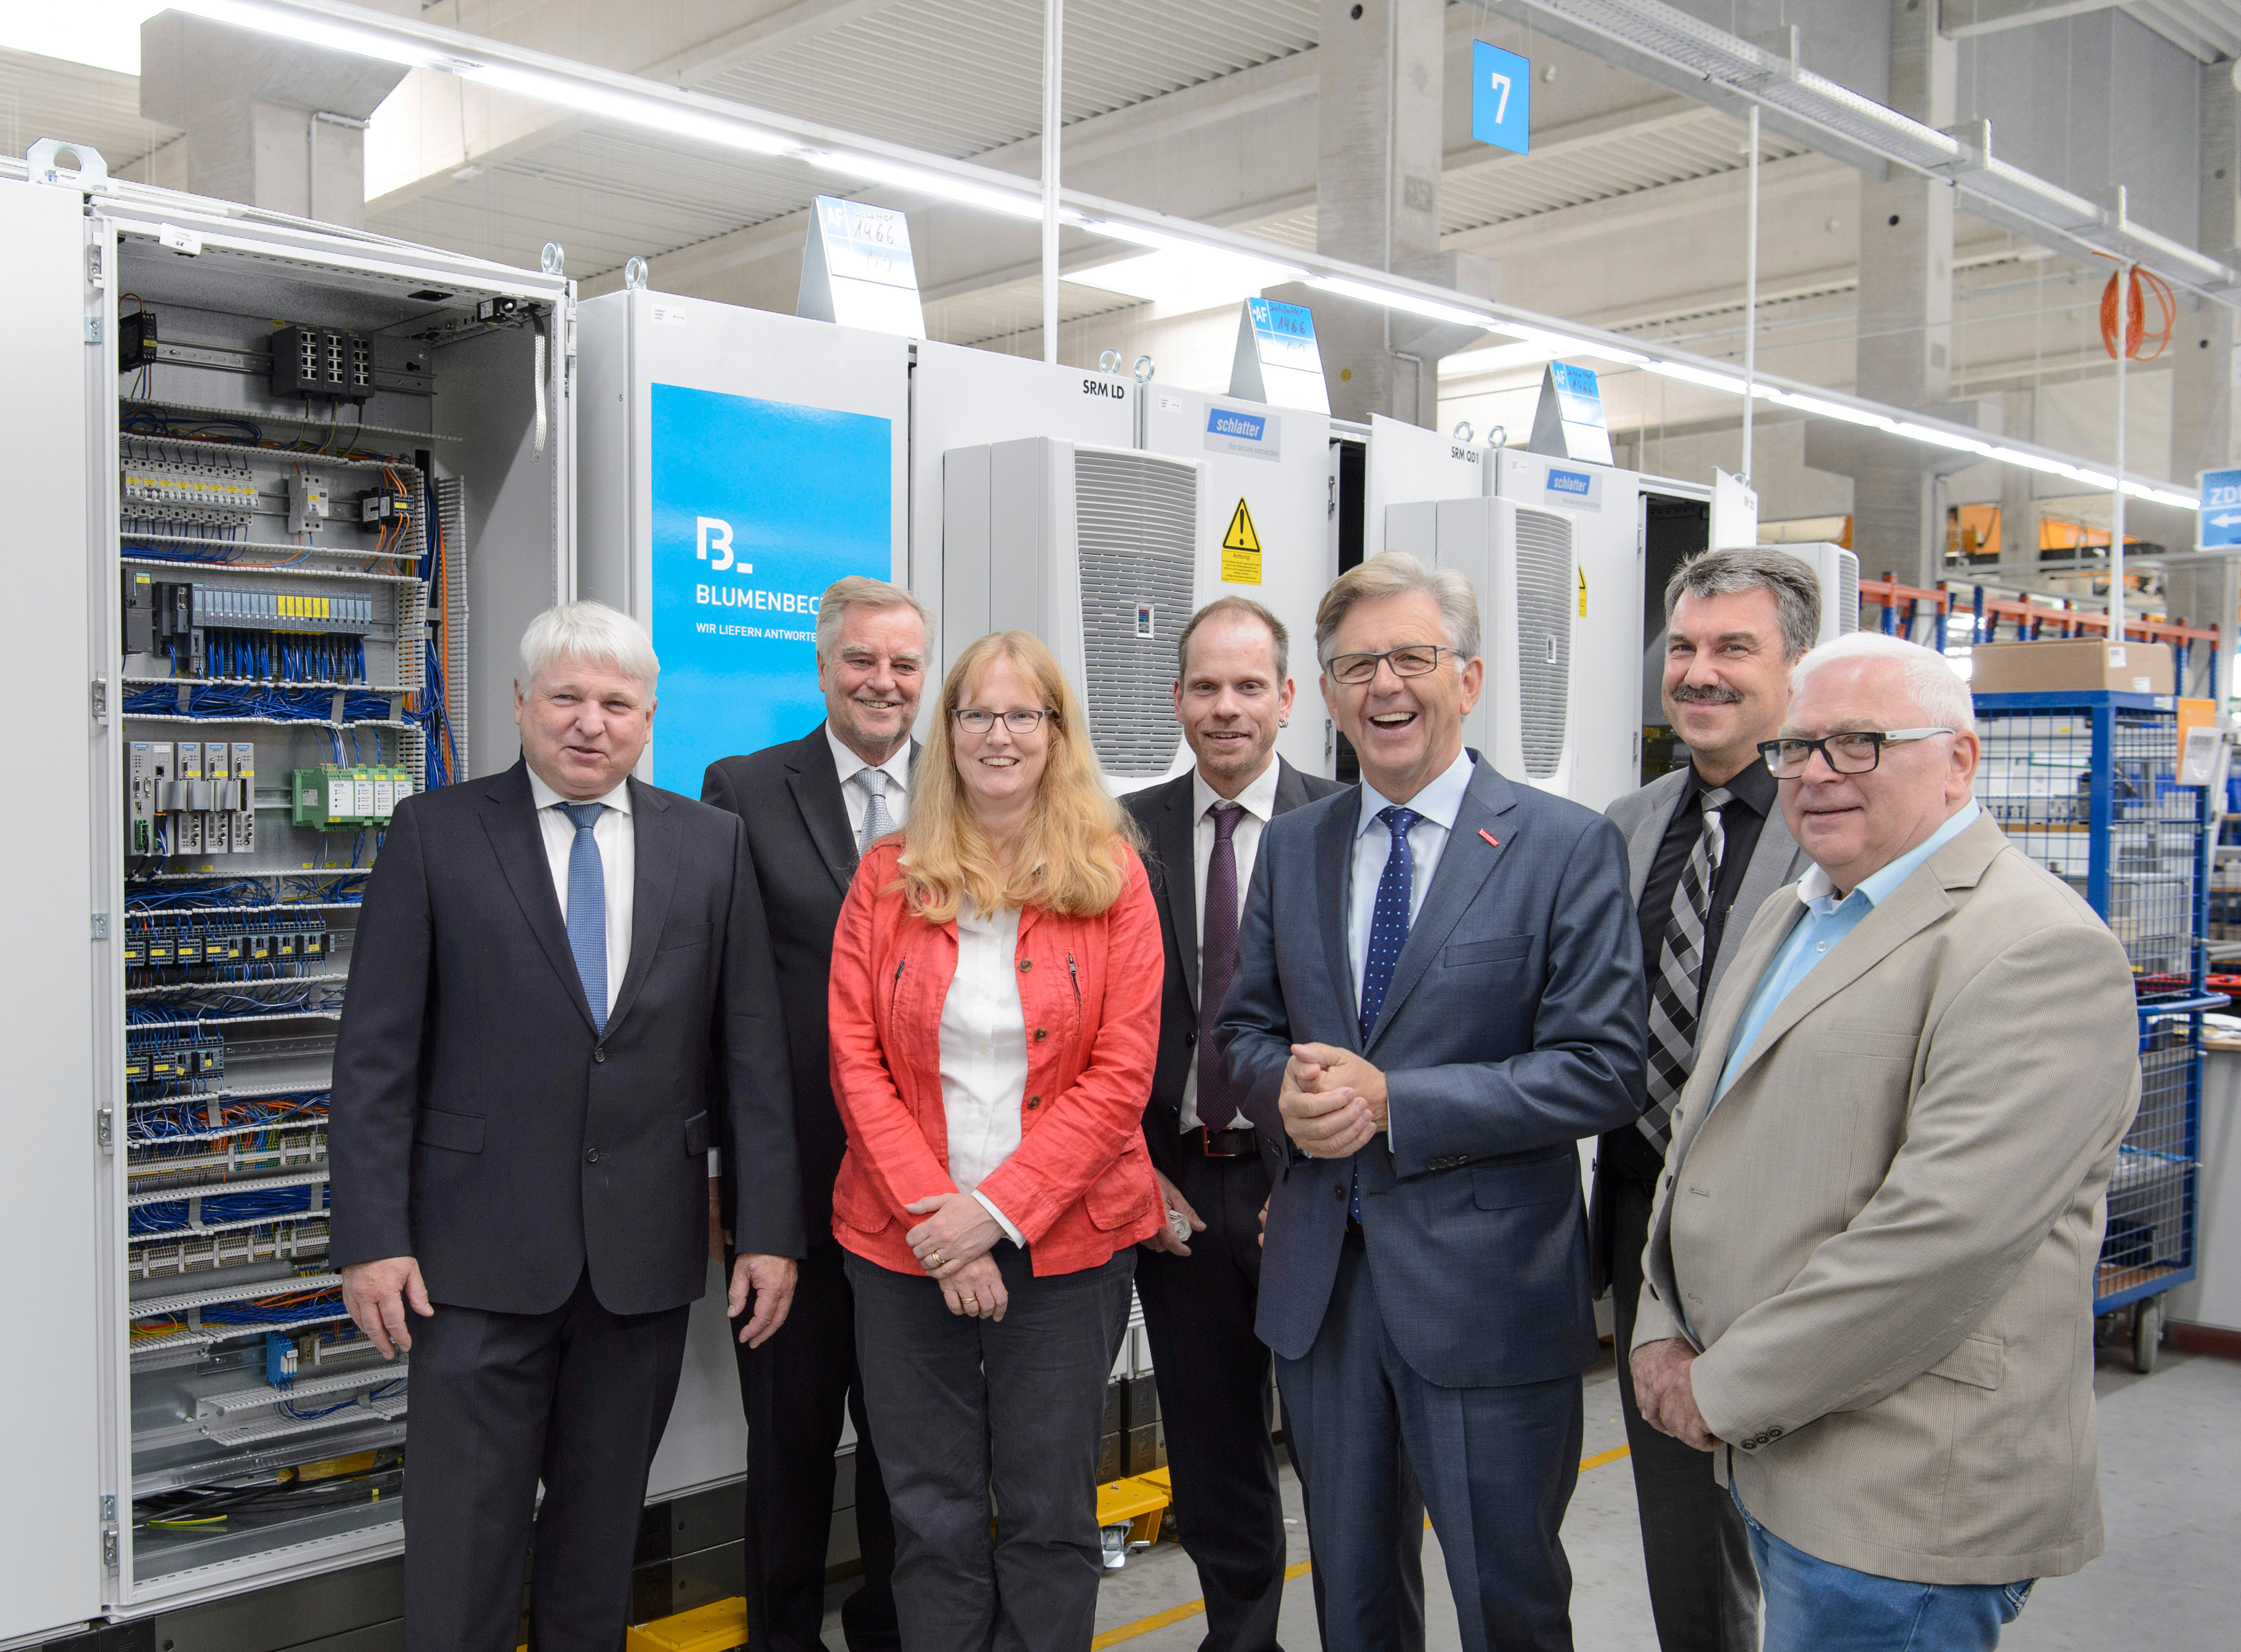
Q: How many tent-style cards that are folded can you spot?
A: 3